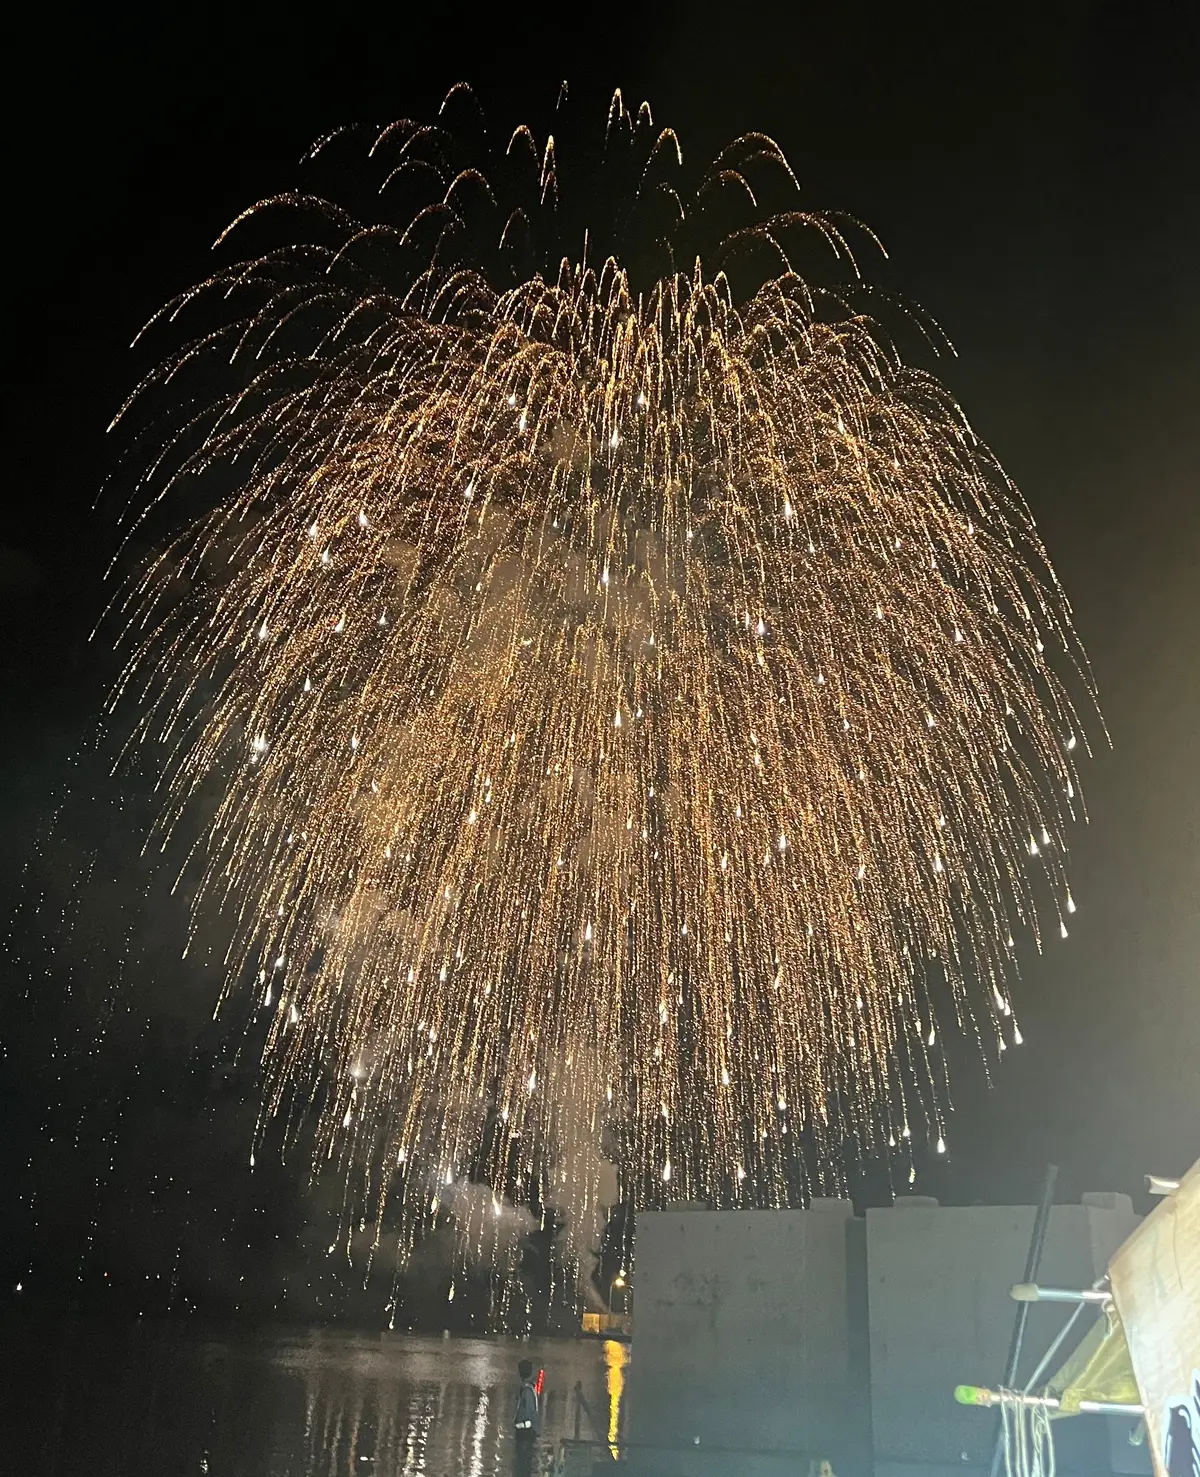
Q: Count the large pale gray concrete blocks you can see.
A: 2